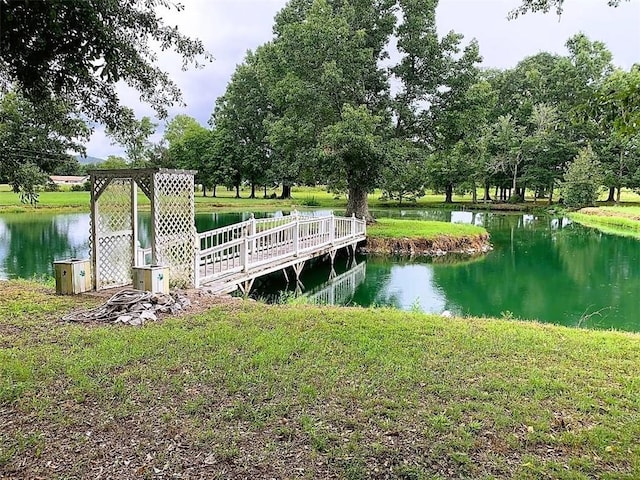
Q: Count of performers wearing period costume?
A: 0